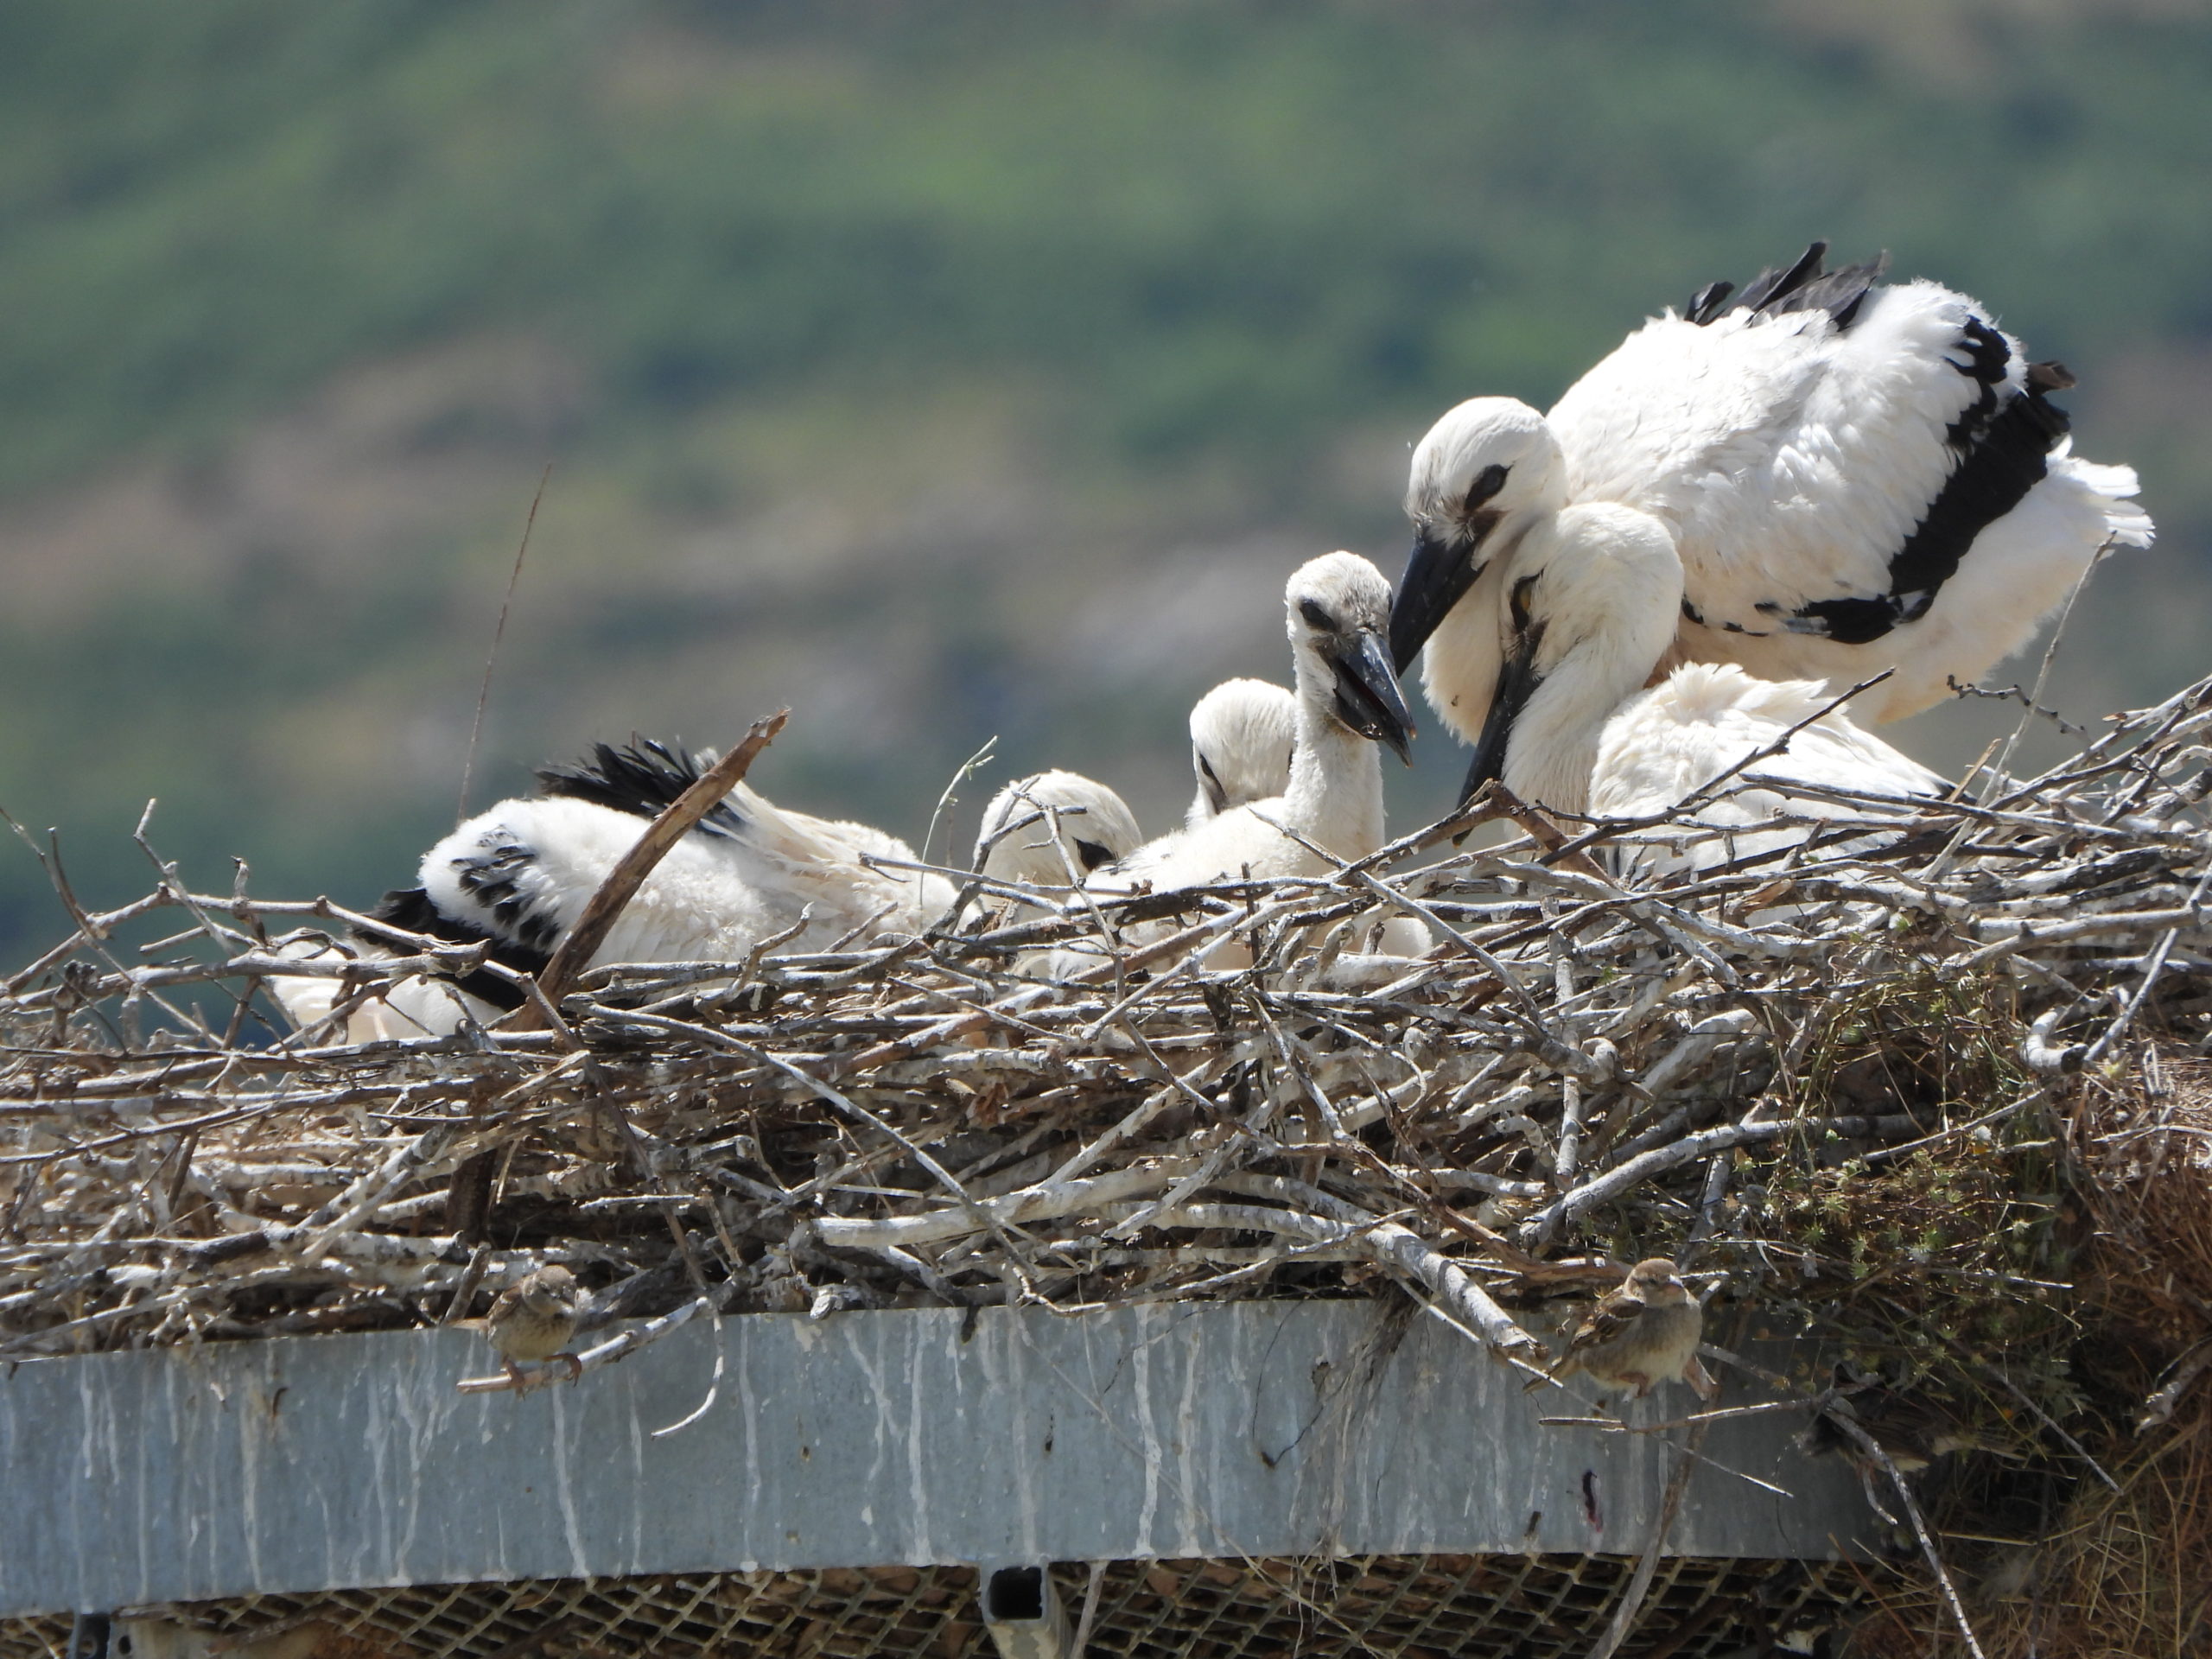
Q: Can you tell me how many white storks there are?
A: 5